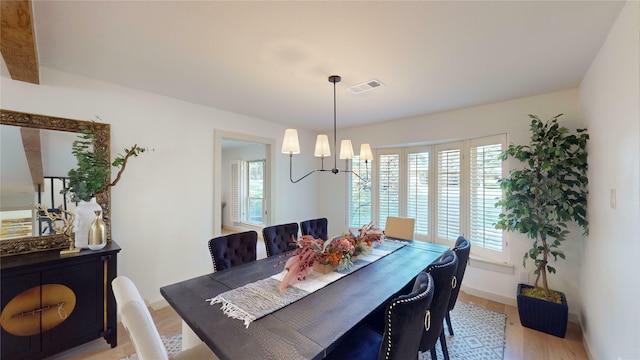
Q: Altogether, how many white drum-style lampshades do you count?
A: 4